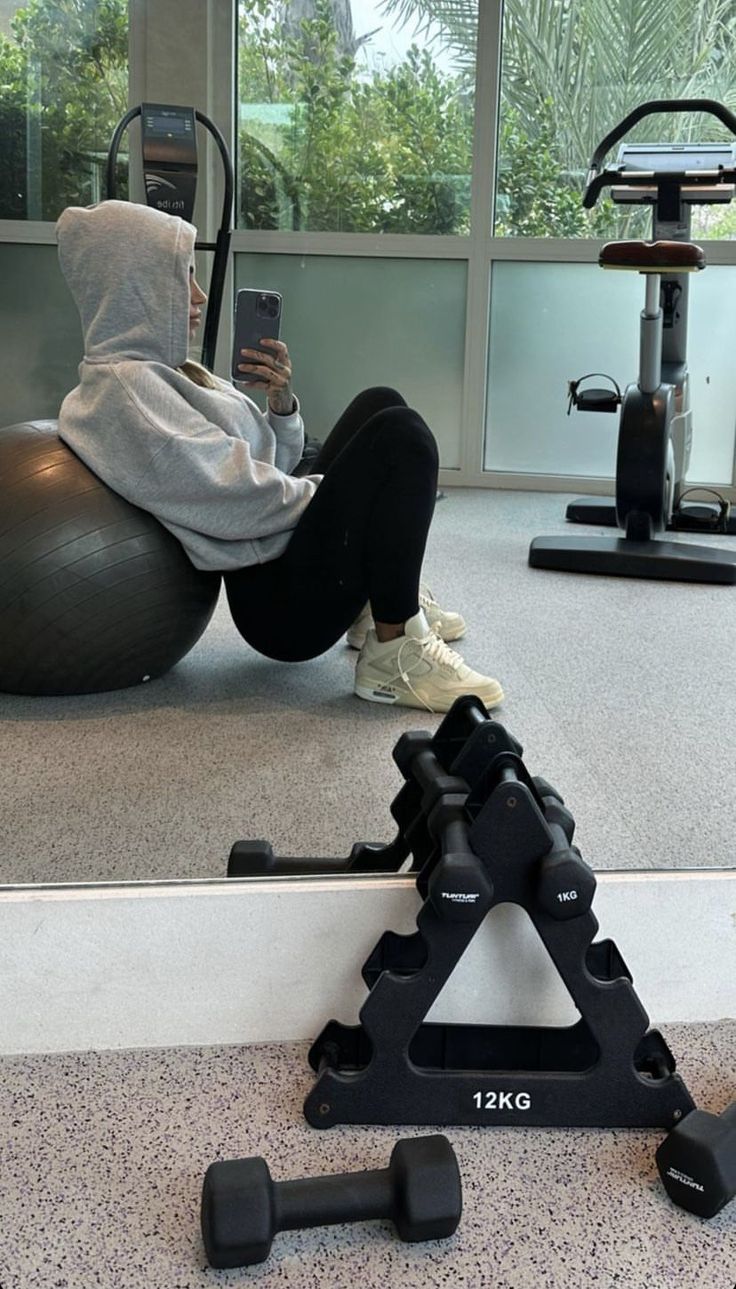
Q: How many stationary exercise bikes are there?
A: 1